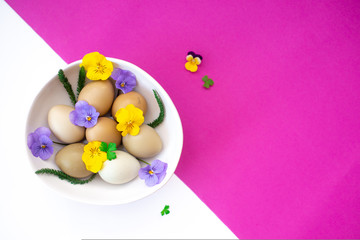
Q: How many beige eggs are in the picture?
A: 6